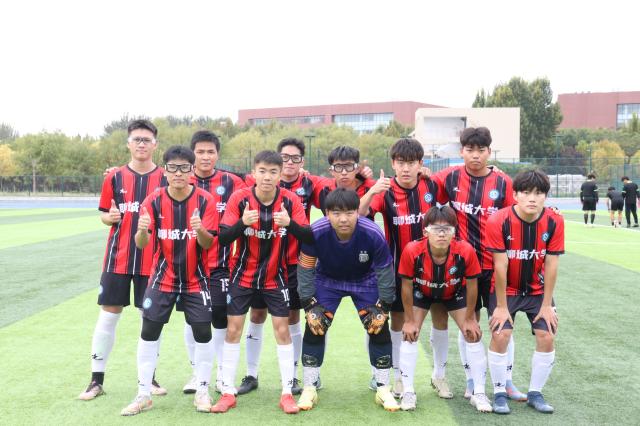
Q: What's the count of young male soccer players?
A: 11